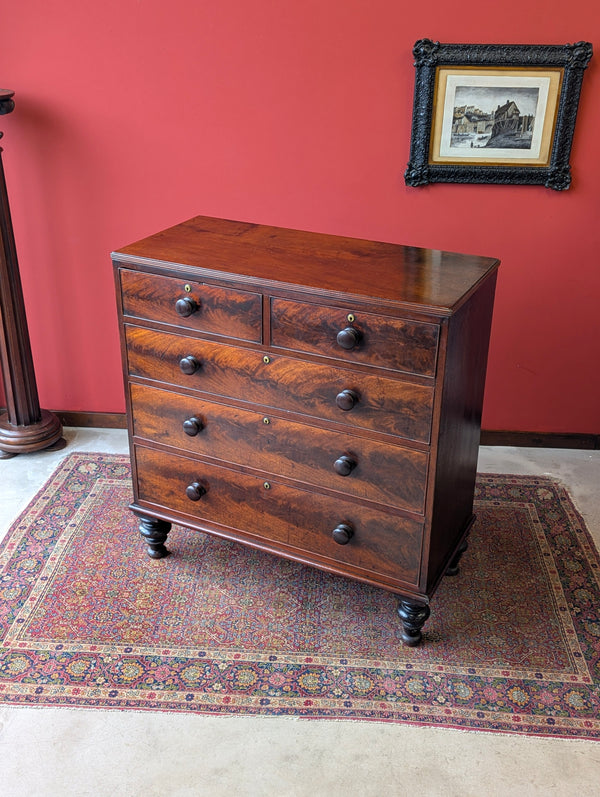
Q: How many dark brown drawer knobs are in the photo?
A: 8